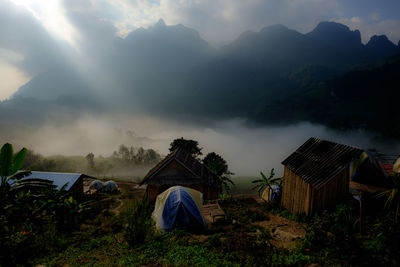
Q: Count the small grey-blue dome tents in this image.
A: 2